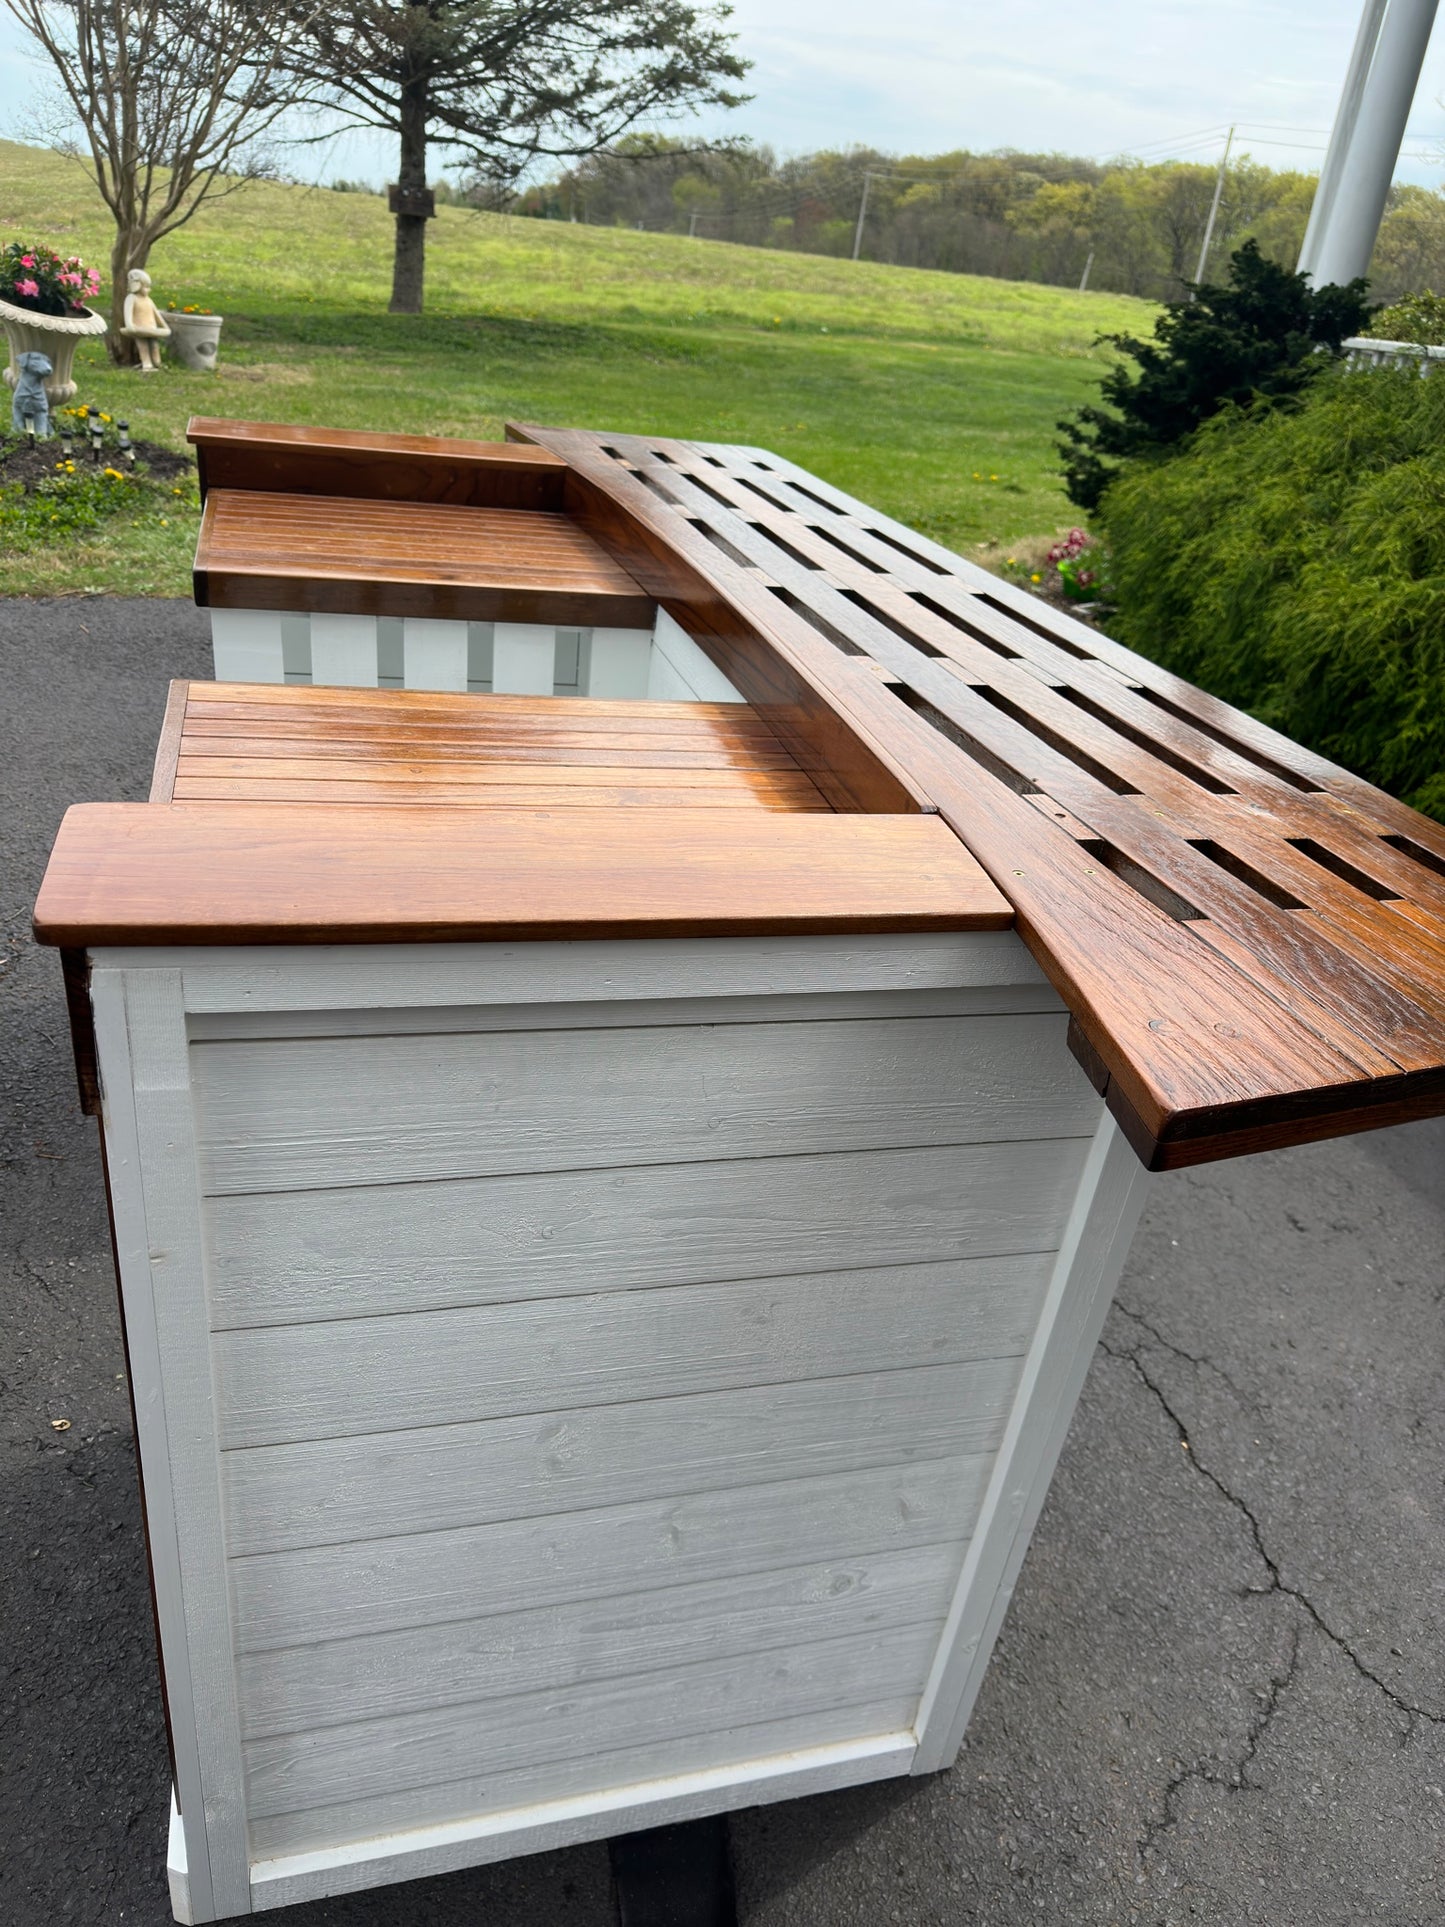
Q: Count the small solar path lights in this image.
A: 6